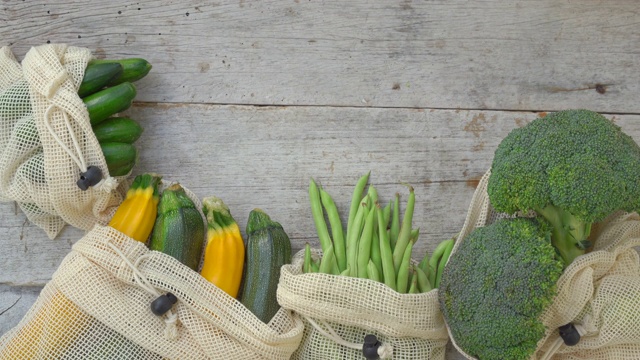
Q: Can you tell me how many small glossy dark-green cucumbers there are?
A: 5